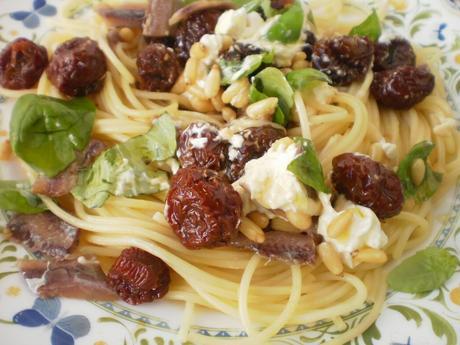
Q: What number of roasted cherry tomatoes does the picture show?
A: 12